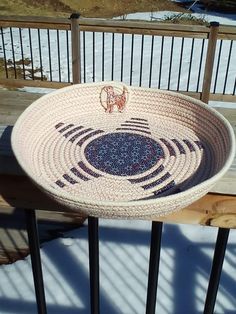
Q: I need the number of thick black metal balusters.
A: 4